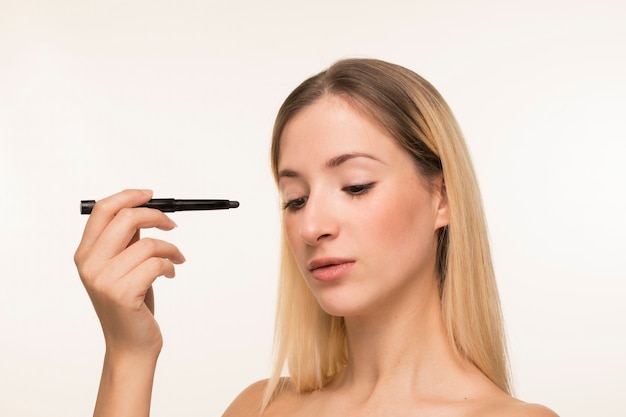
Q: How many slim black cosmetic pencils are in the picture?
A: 1